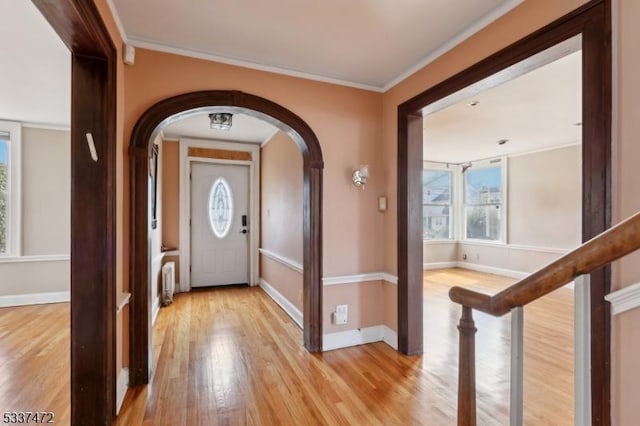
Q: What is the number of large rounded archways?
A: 1